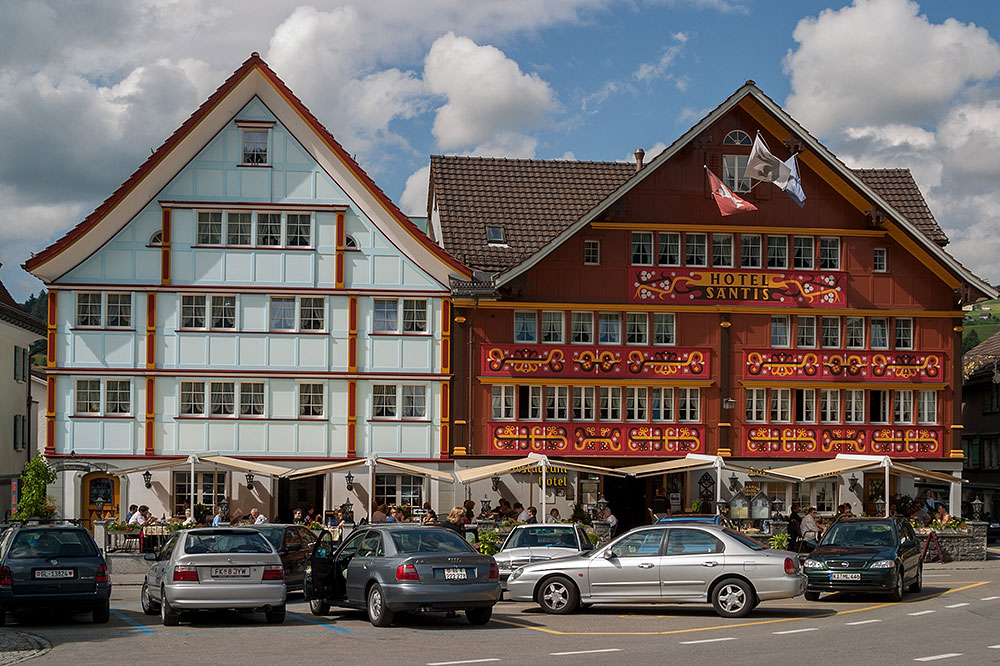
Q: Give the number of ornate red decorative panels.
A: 5